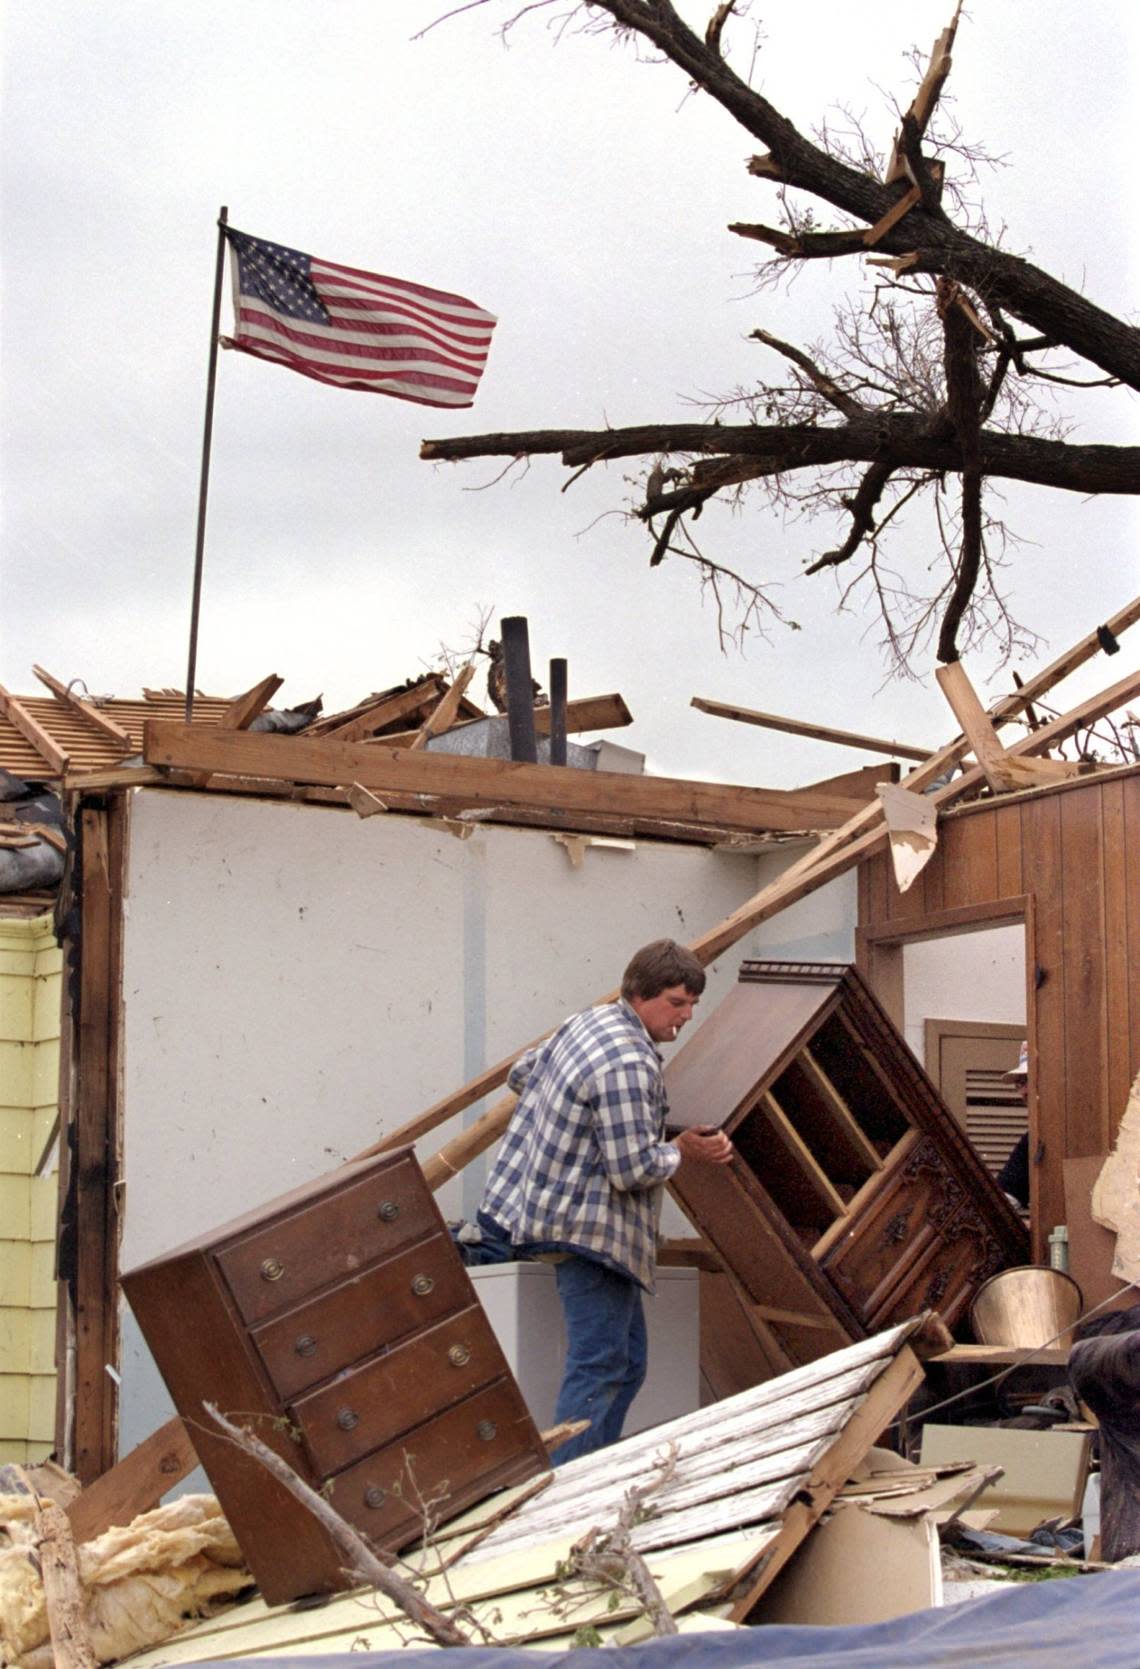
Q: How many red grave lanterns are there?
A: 0